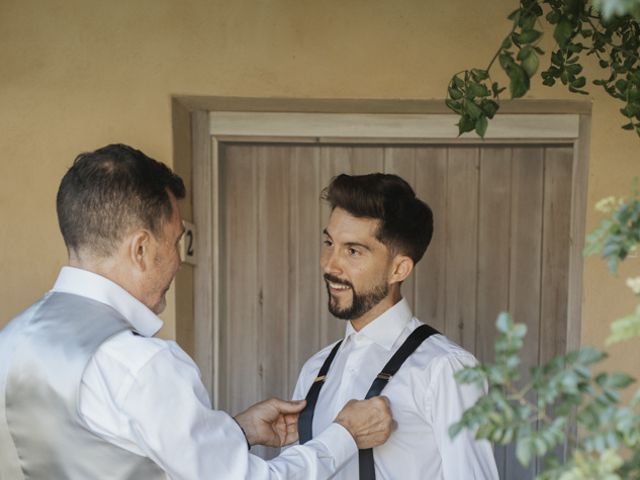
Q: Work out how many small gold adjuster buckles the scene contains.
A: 2